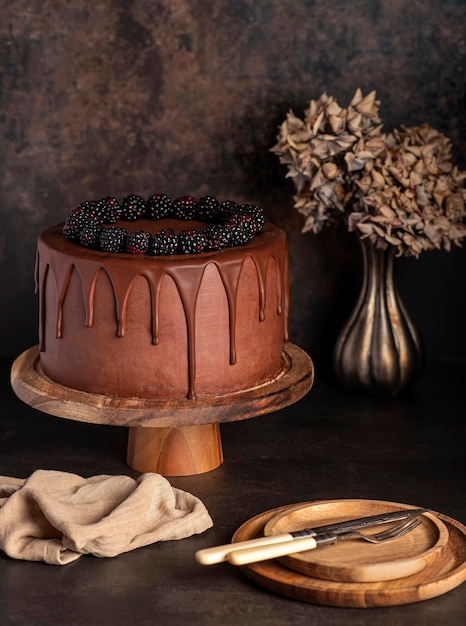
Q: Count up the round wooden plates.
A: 2